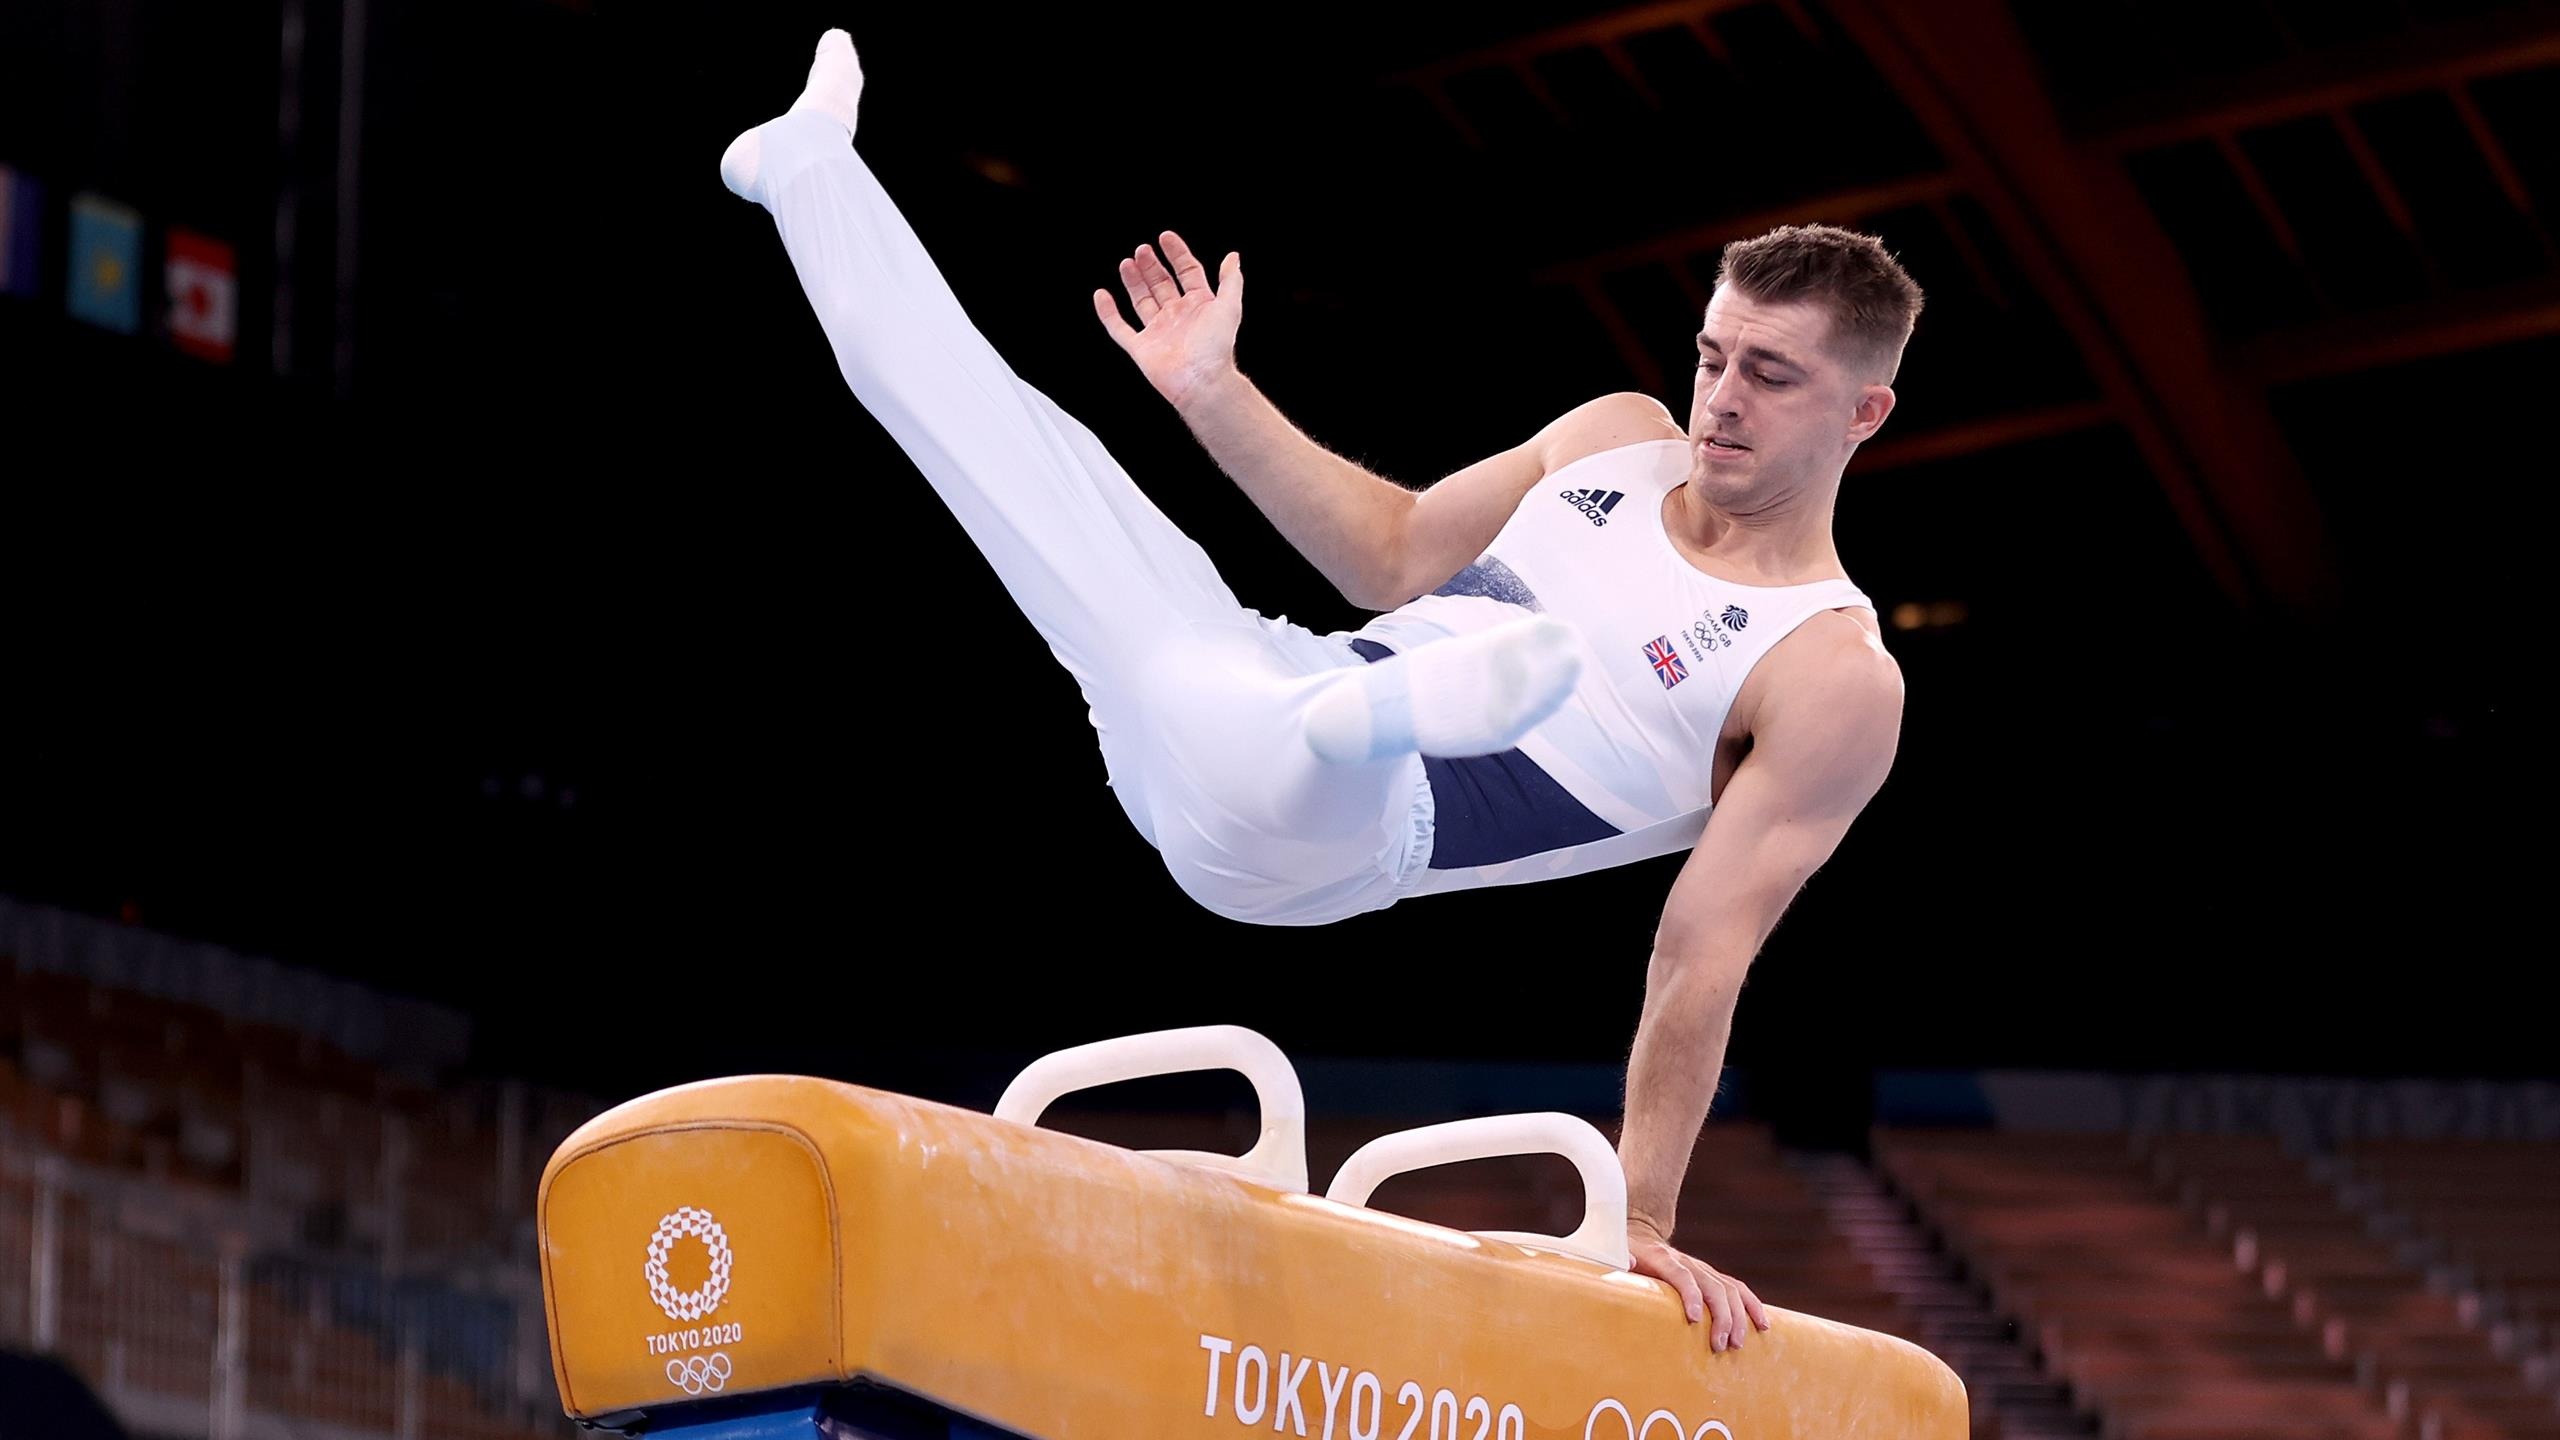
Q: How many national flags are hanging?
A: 3